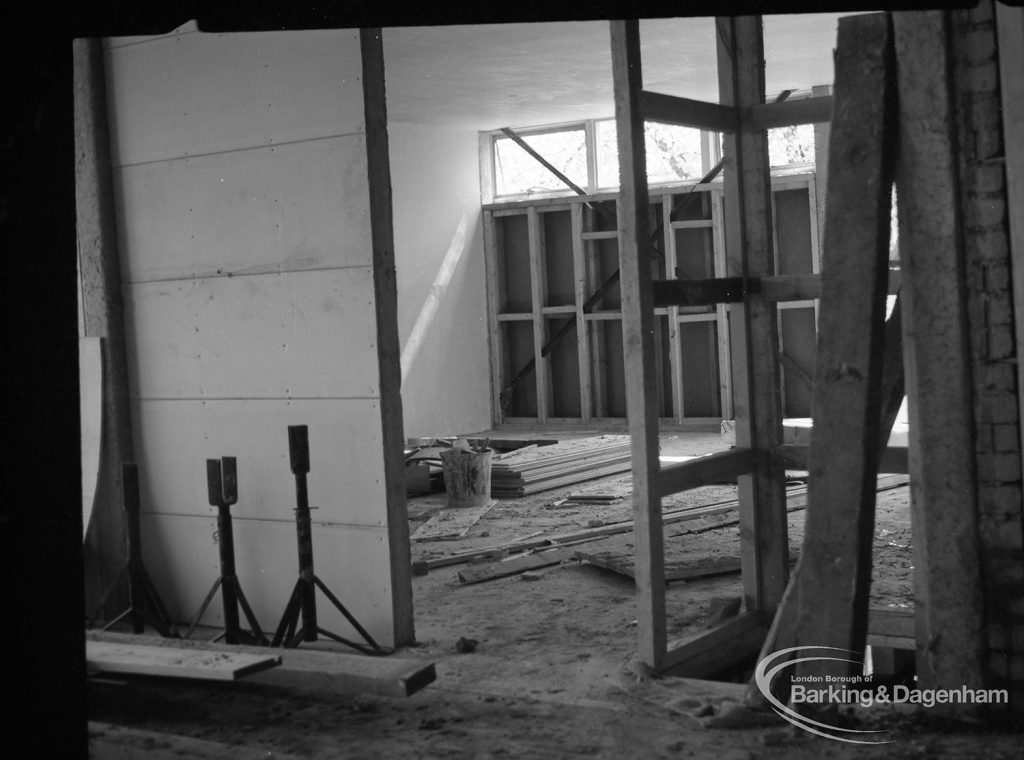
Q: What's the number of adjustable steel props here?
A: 3